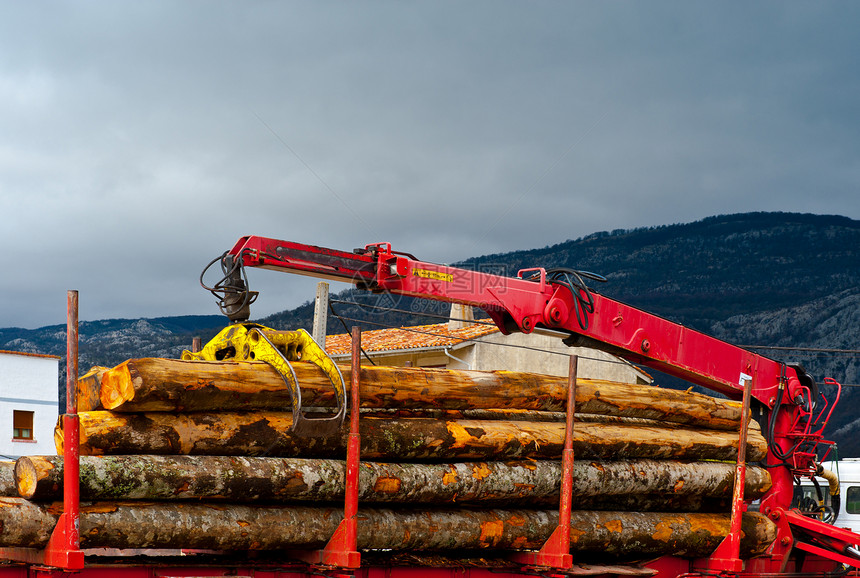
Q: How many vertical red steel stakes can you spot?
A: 4